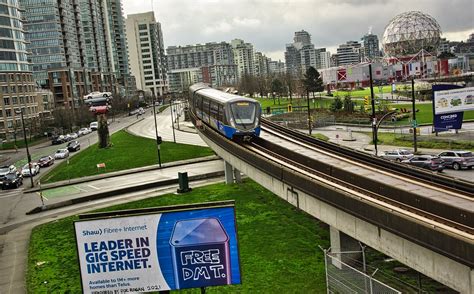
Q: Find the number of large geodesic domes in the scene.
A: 1